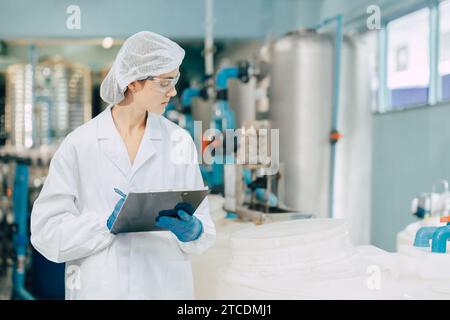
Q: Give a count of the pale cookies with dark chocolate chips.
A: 0